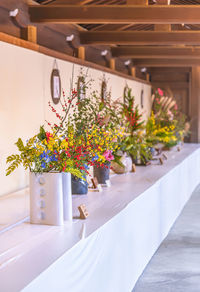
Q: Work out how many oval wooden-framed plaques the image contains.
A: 5